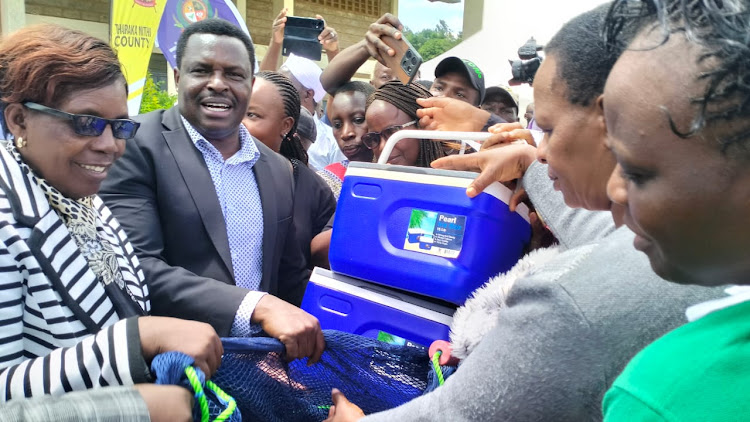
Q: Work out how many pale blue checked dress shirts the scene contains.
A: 1